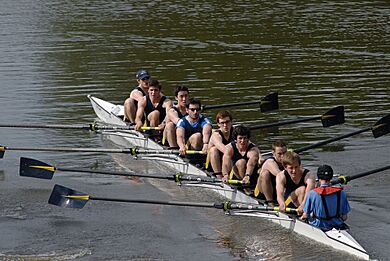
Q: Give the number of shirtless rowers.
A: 0